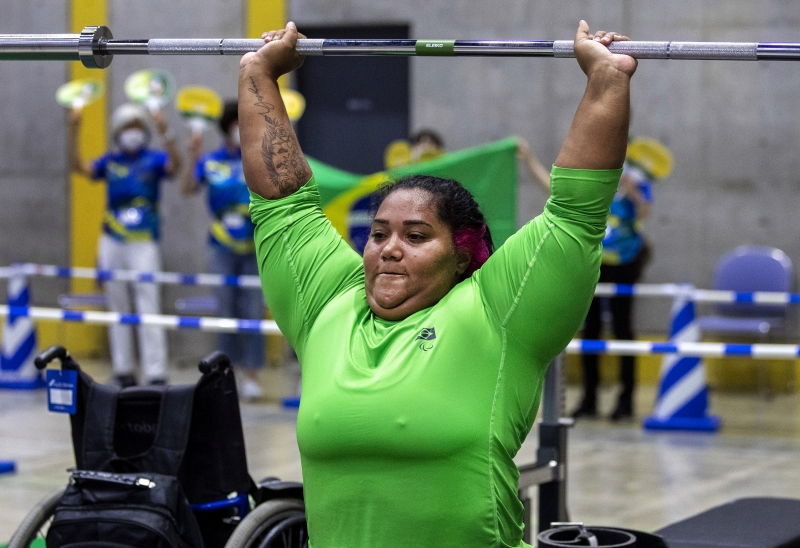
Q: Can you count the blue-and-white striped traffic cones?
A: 2